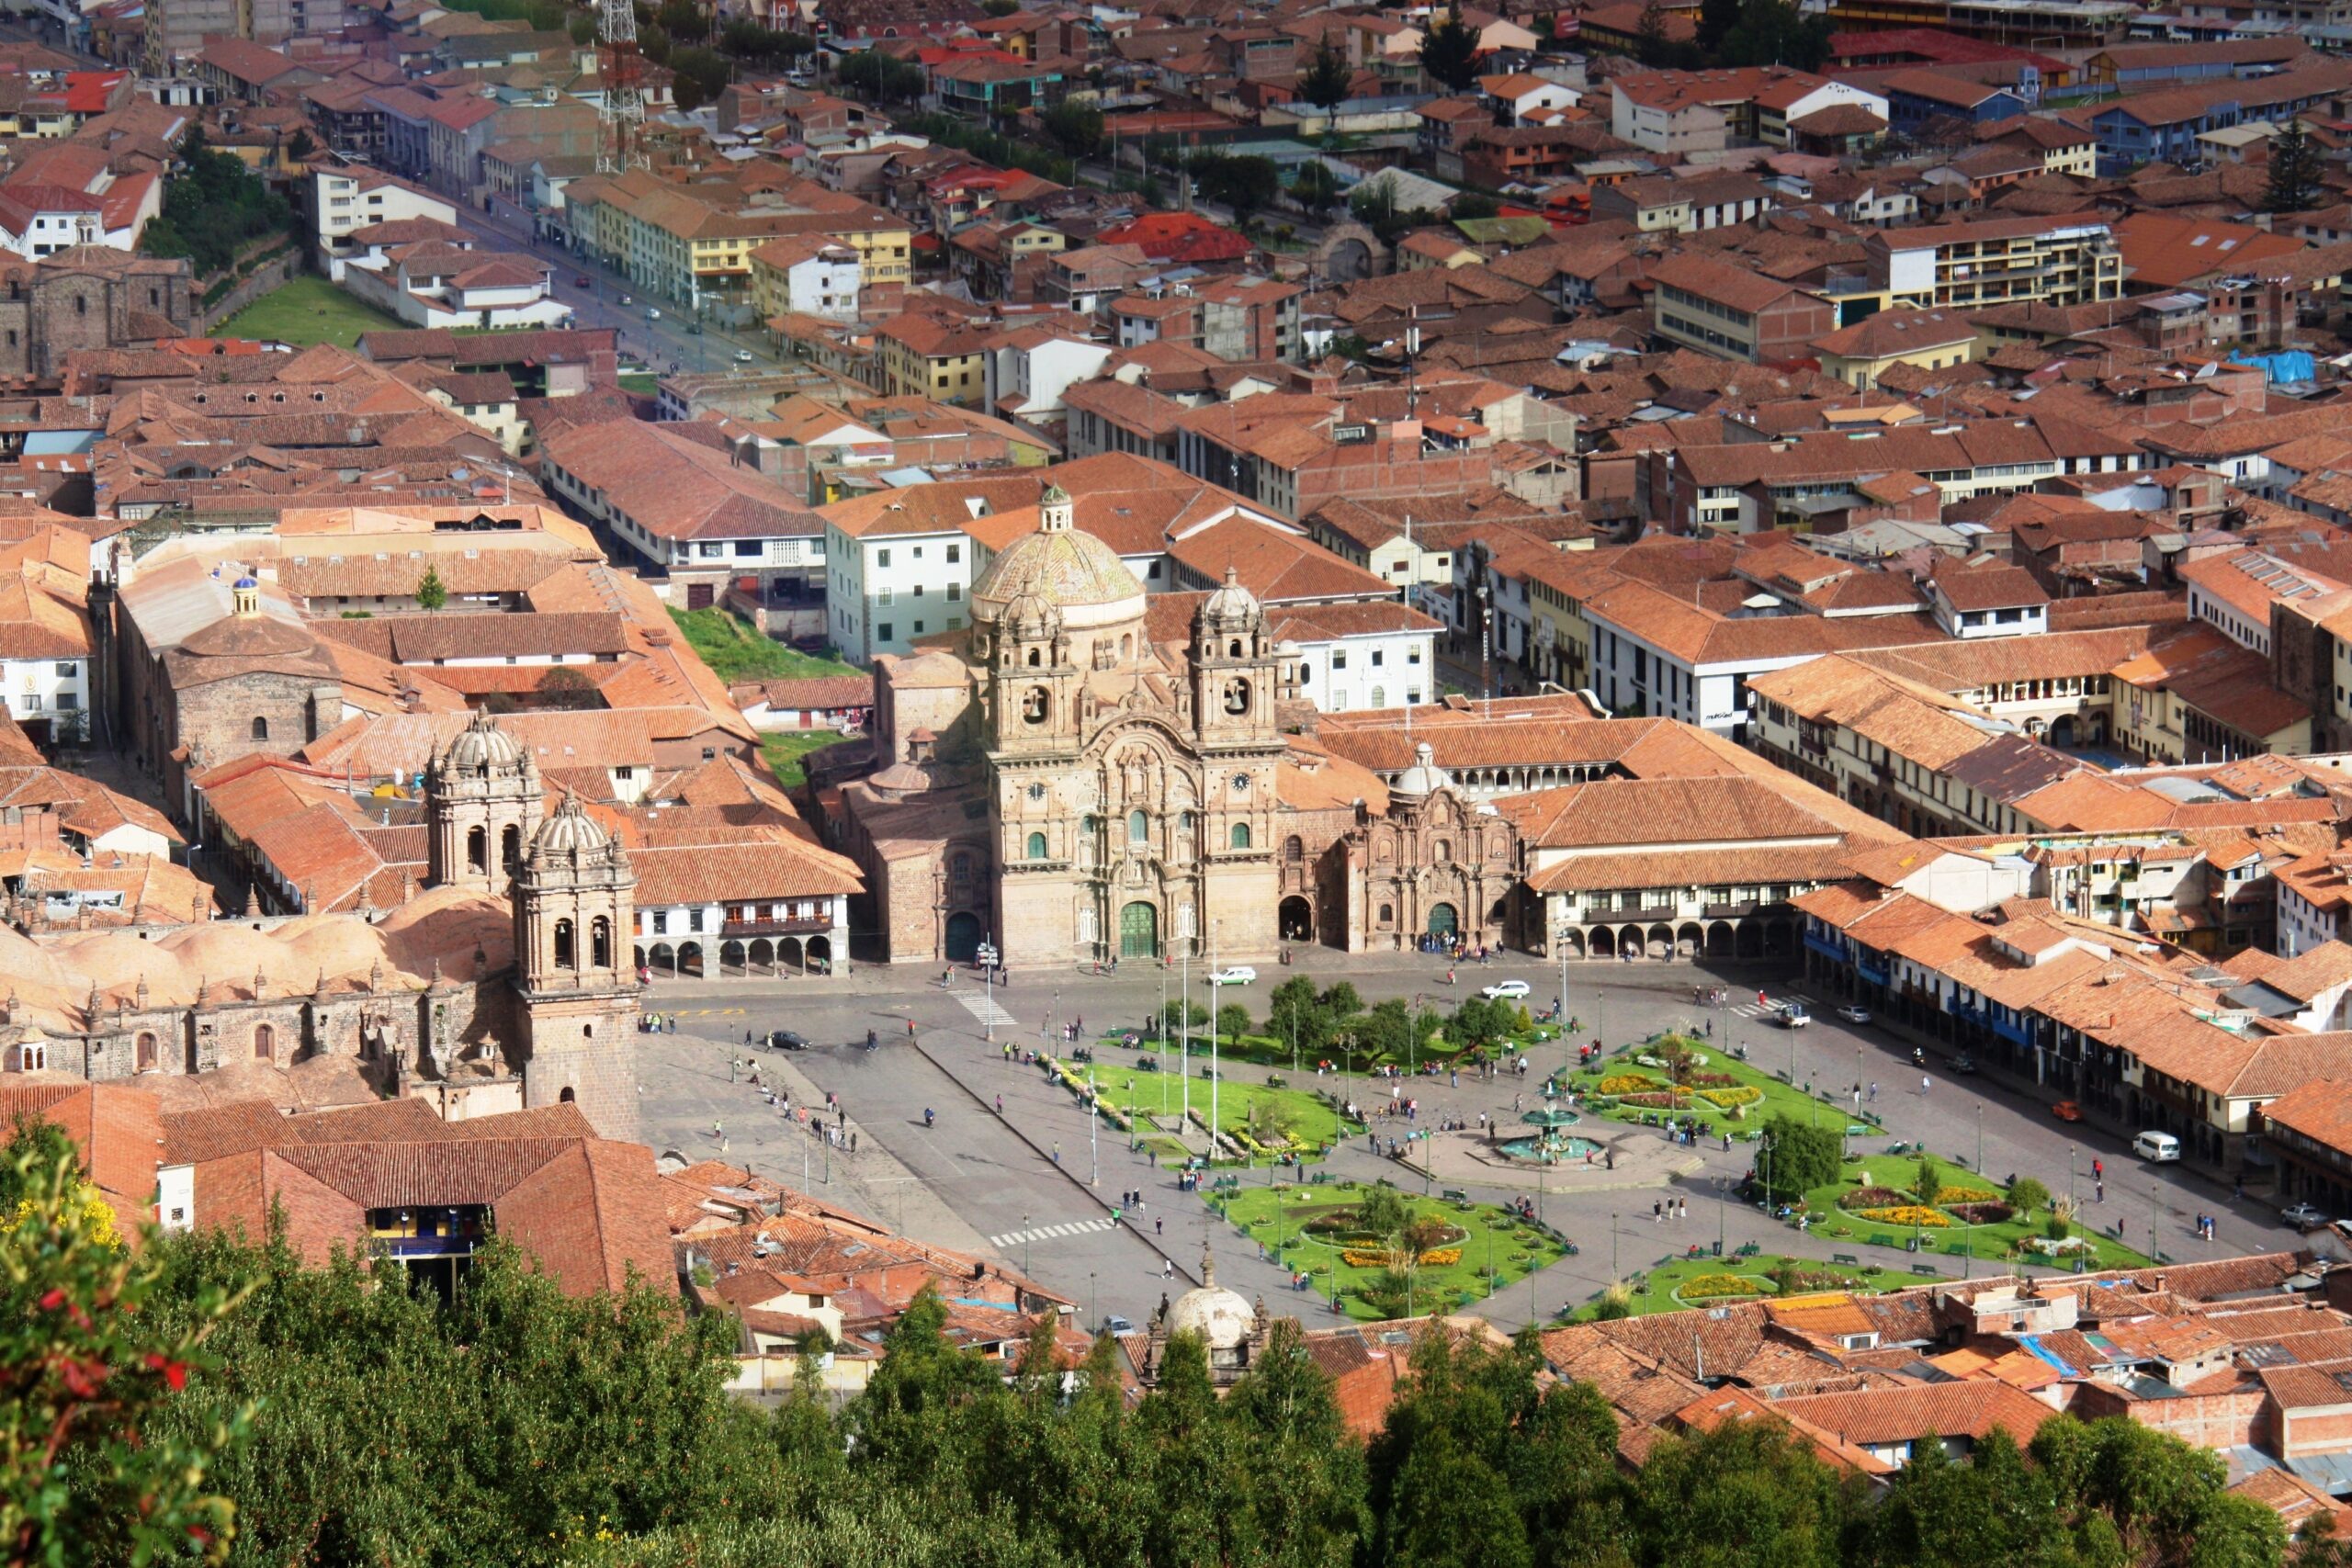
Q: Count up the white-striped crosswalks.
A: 3